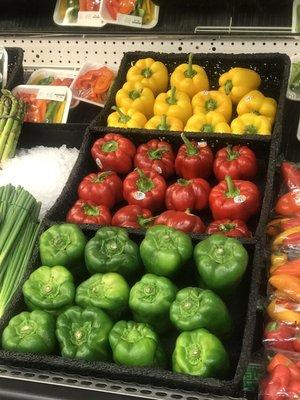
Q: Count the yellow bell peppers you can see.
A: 11